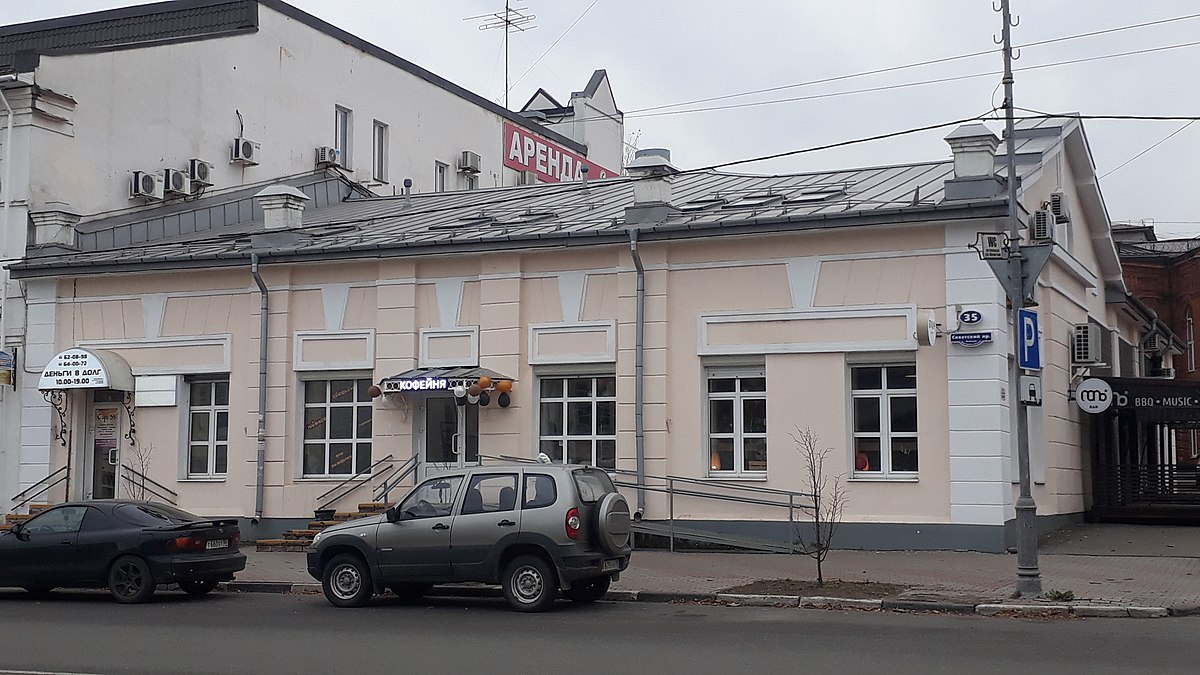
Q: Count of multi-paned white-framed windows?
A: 5